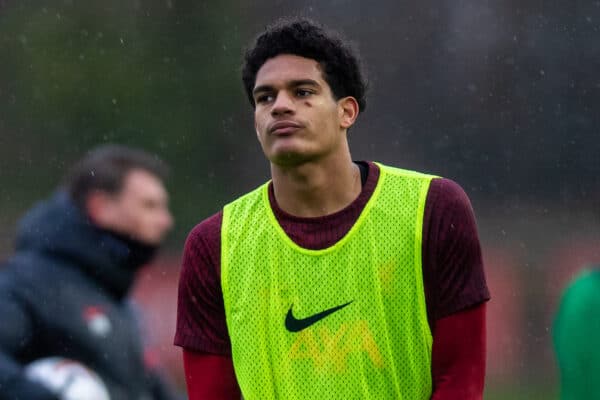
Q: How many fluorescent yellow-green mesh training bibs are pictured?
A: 1